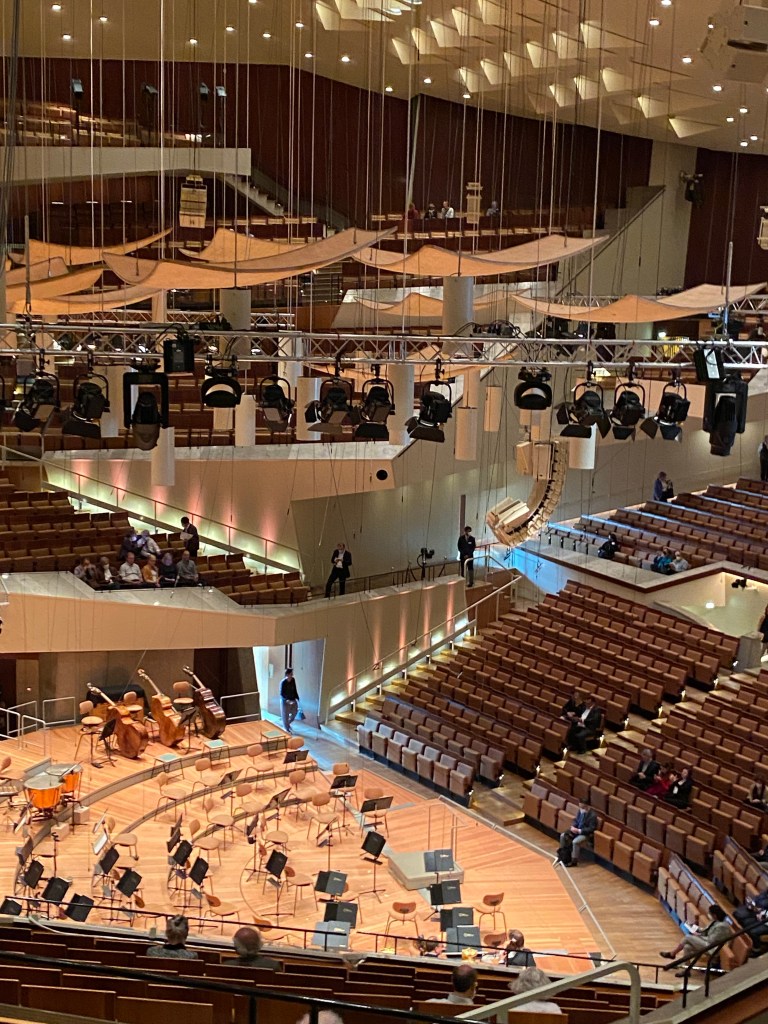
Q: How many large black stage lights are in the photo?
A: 13